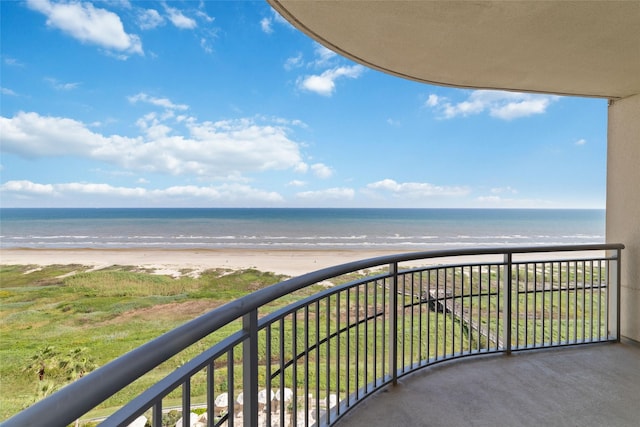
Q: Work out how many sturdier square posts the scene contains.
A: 4